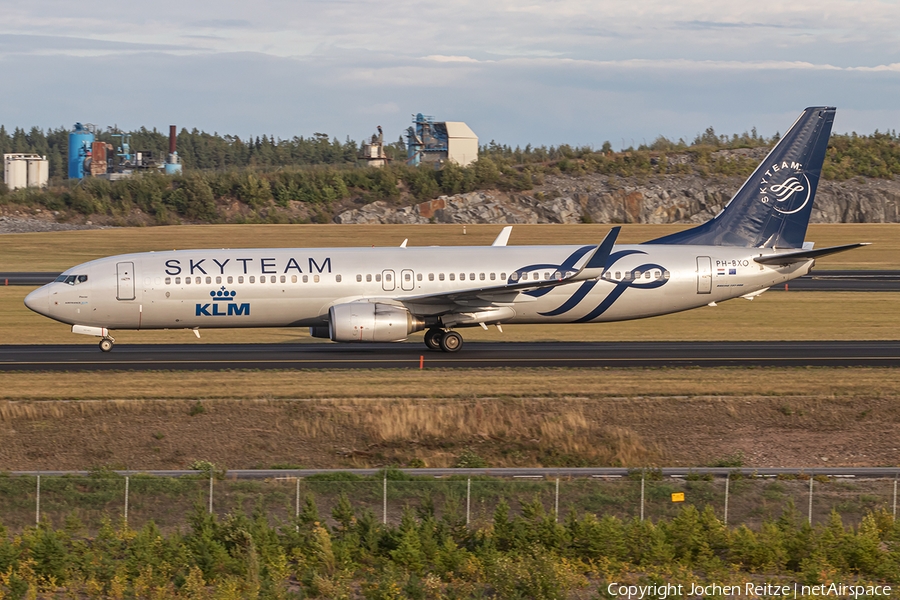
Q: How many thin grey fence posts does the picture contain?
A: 11